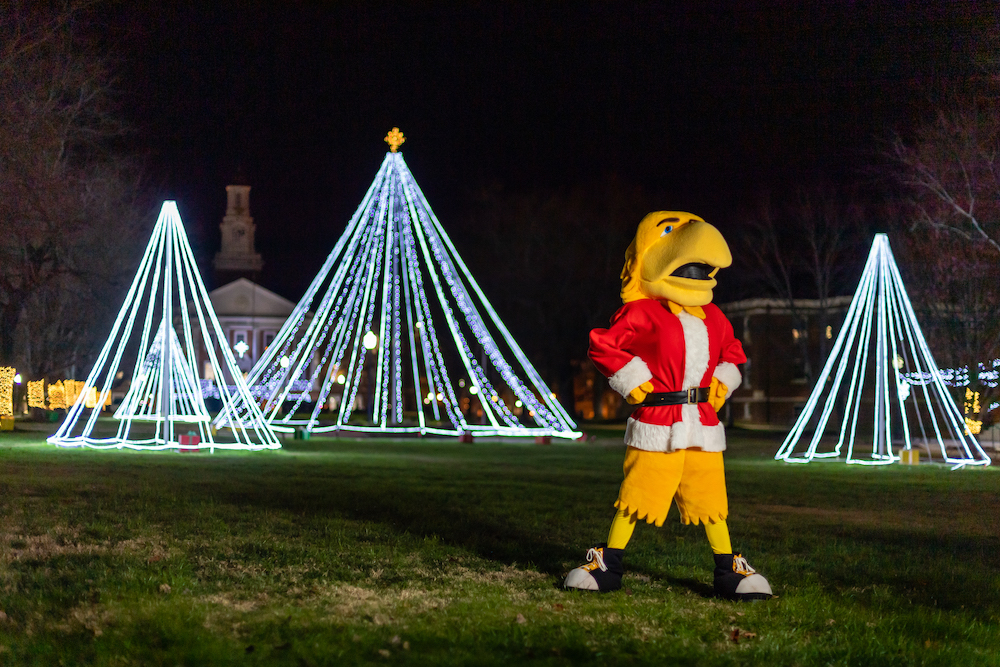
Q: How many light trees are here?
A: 4